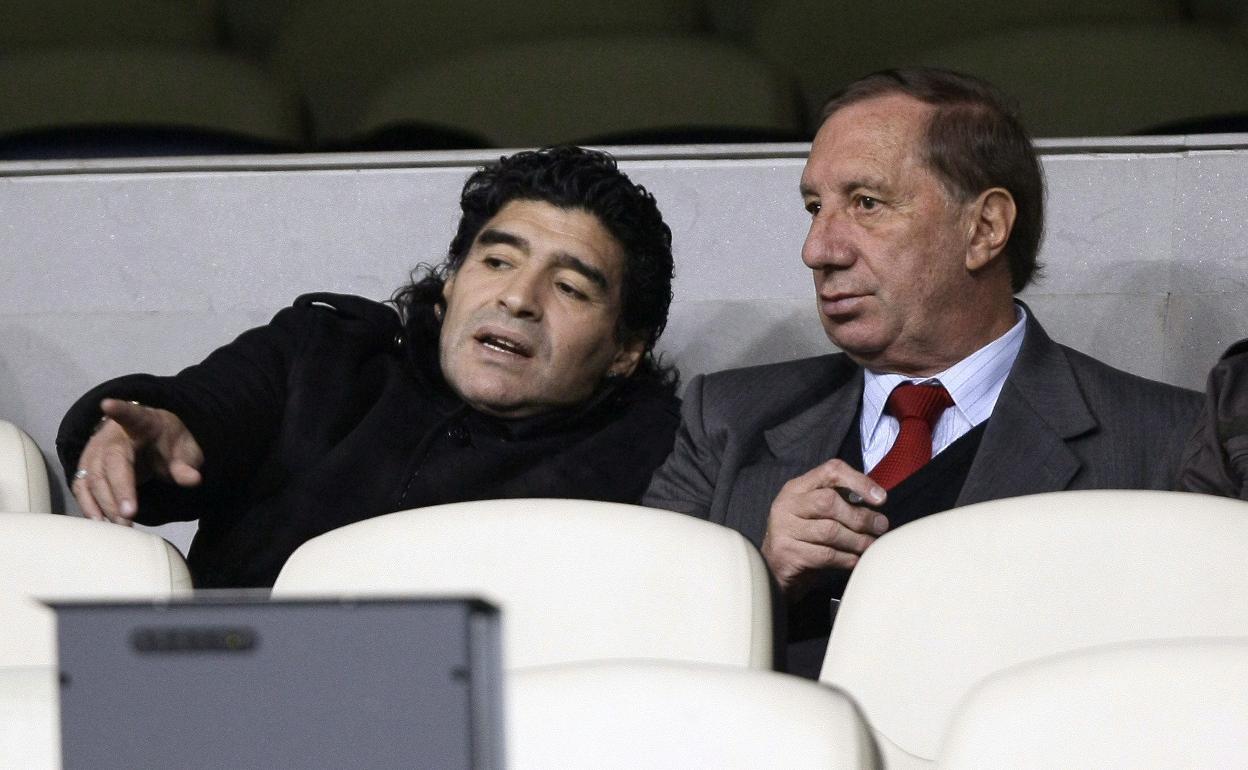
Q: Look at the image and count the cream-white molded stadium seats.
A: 7